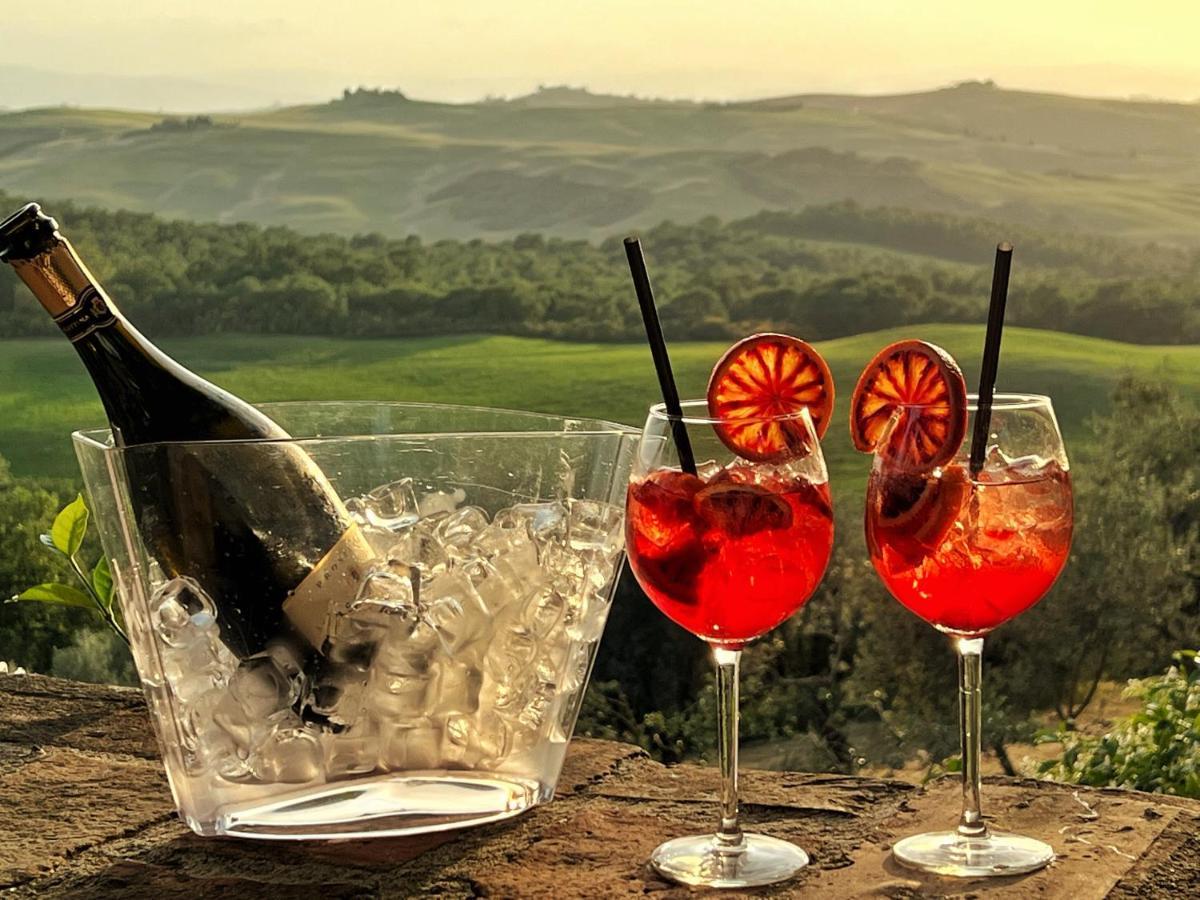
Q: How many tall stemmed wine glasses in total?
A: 2